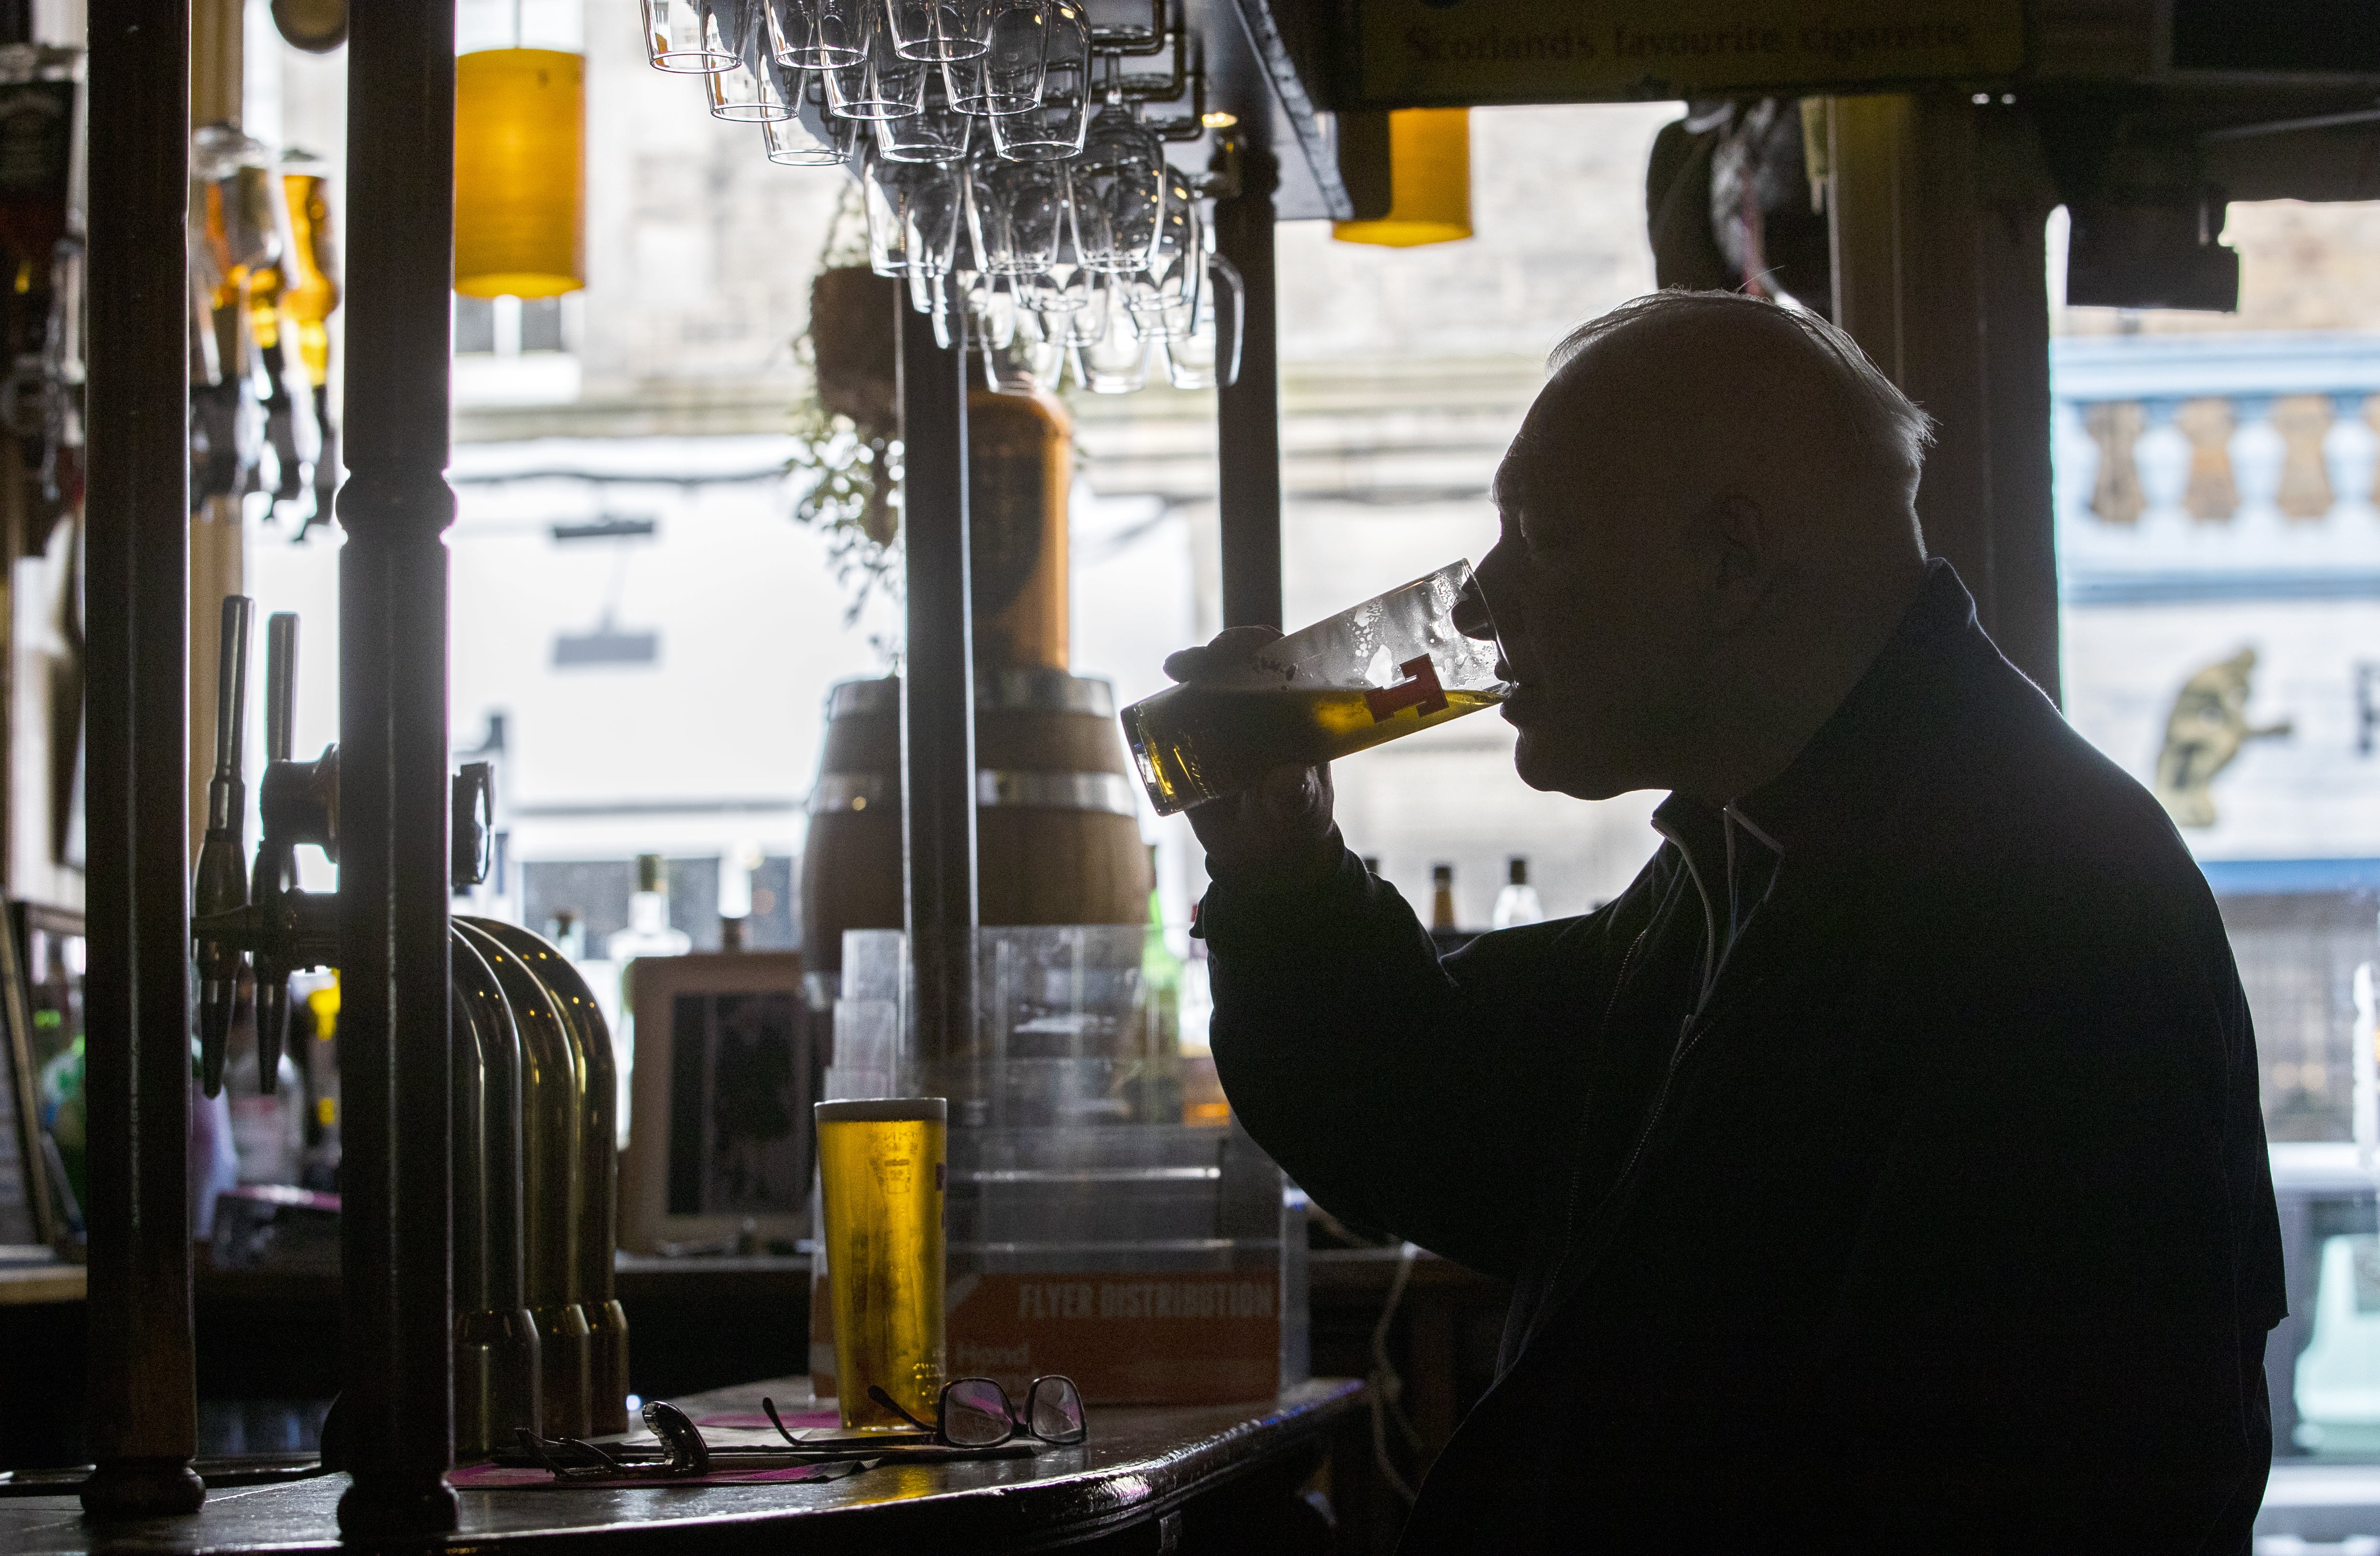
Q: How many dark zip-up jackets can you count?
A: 1